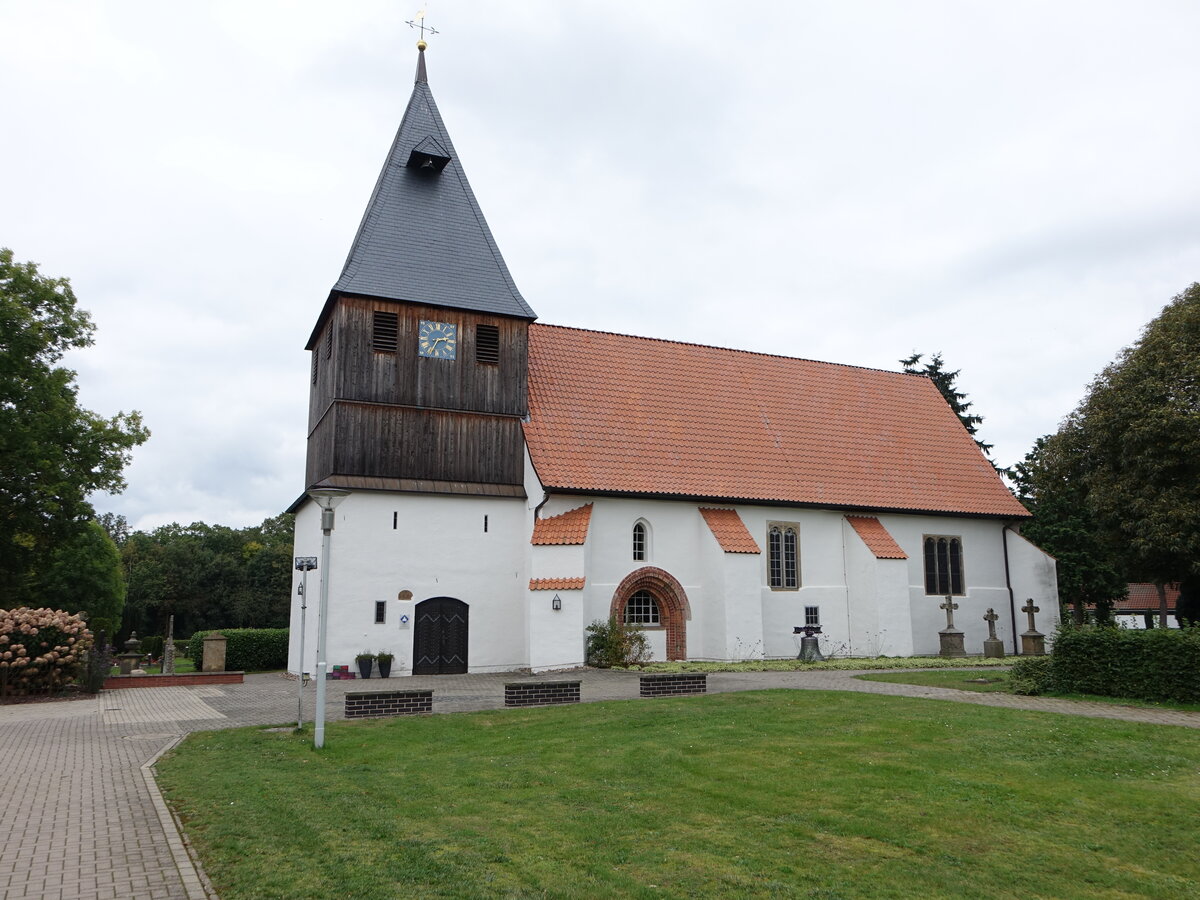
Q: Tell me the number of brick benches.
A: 3